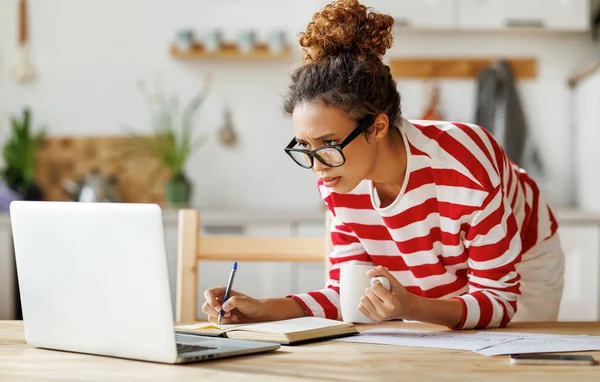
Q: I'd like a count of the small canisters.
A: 4